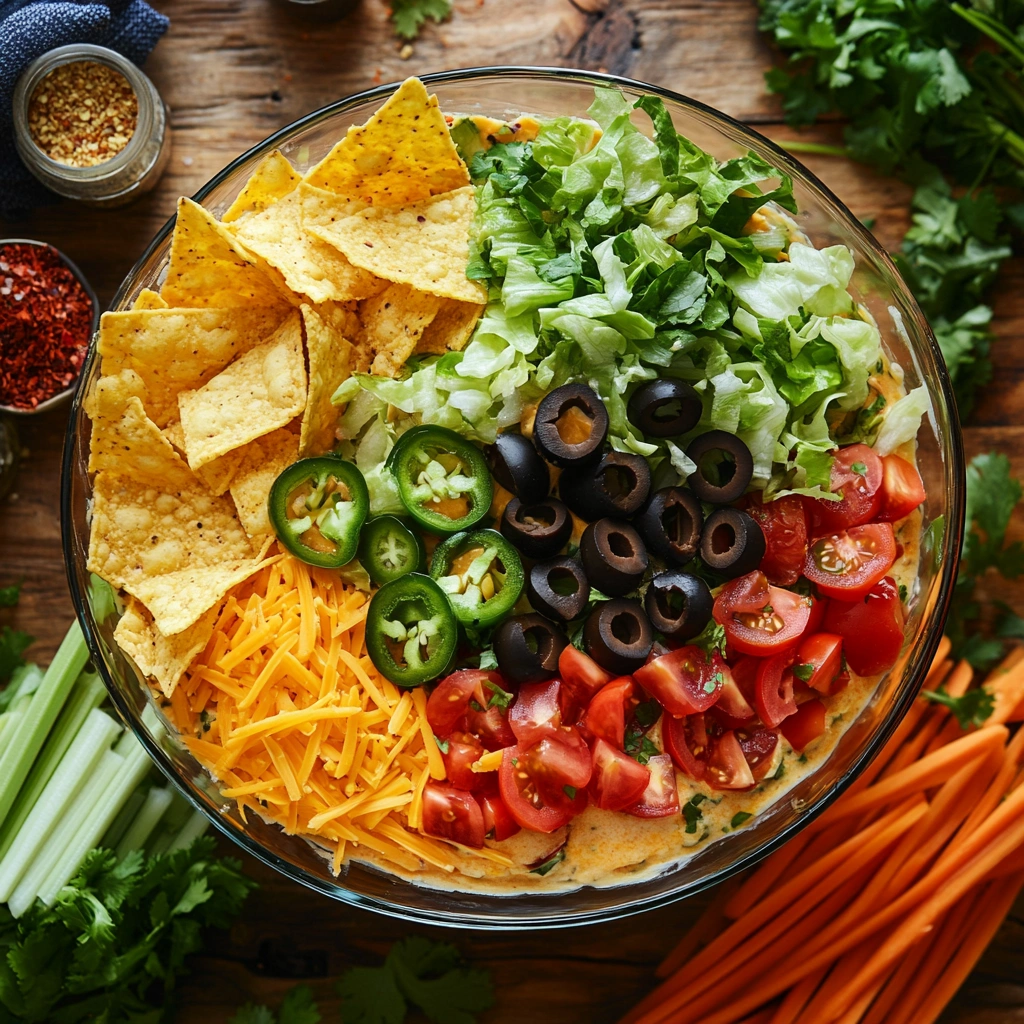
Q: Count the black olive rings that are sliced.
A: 13